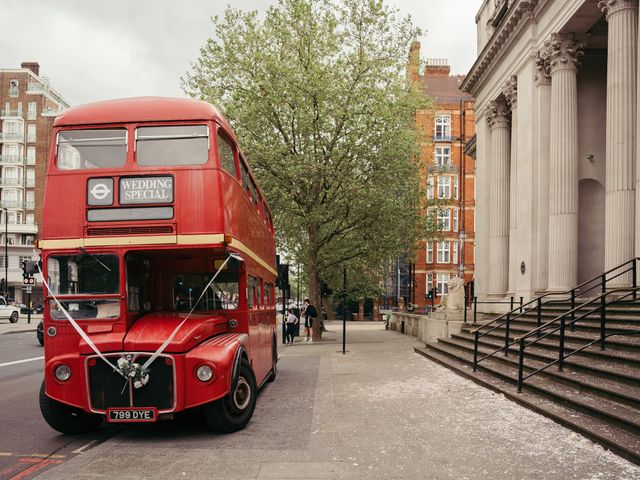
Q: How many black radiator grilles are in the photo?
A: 1